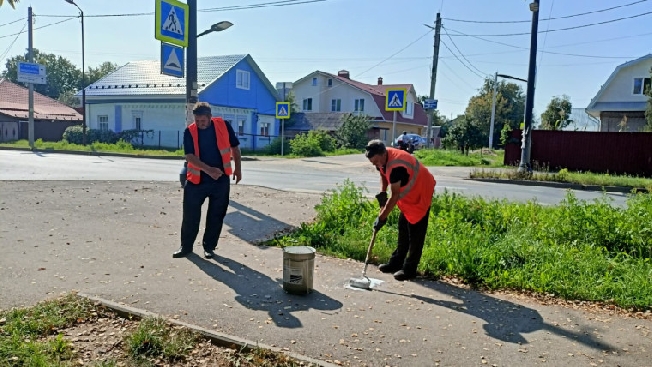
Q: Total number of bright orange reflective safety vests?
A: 2